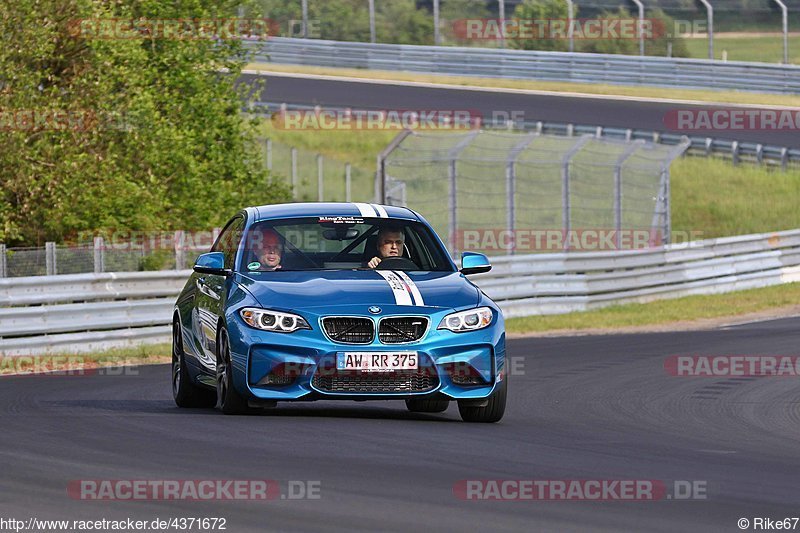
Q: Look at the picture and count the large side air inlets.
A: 2